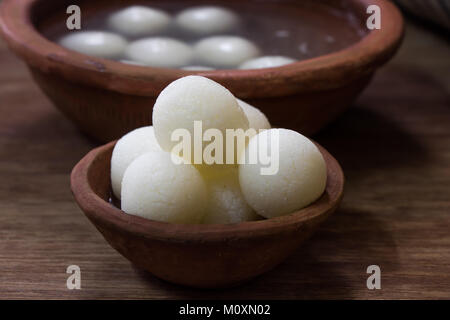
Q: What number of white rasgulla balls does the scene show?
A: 14